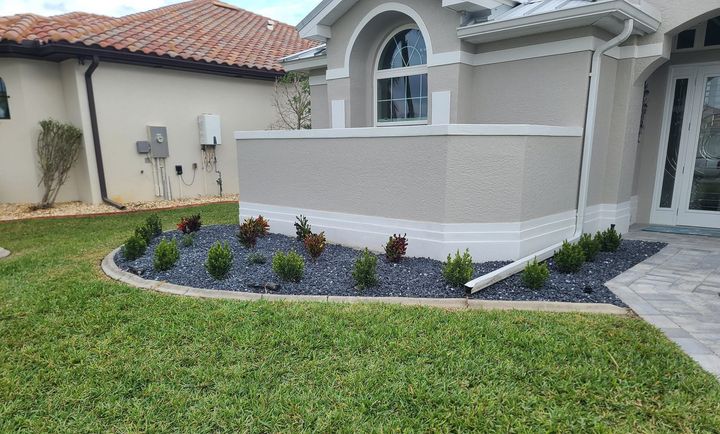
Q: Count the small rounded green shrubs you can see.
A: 12